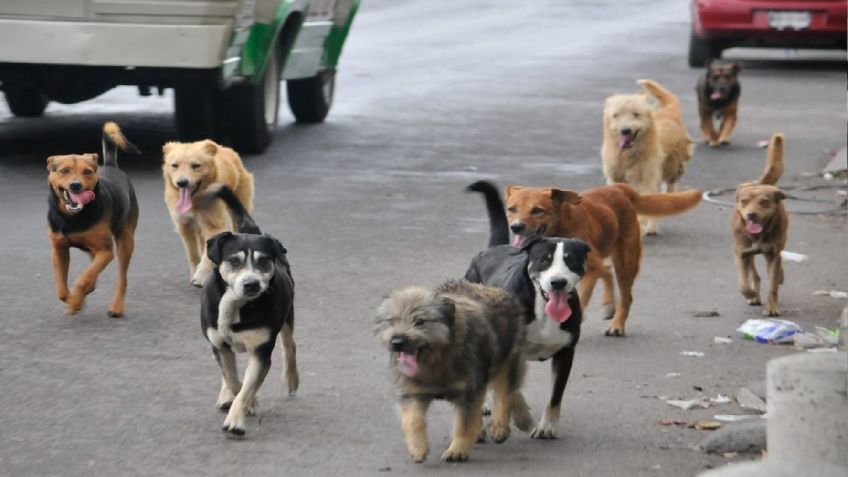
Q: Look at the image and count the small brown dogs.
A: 1